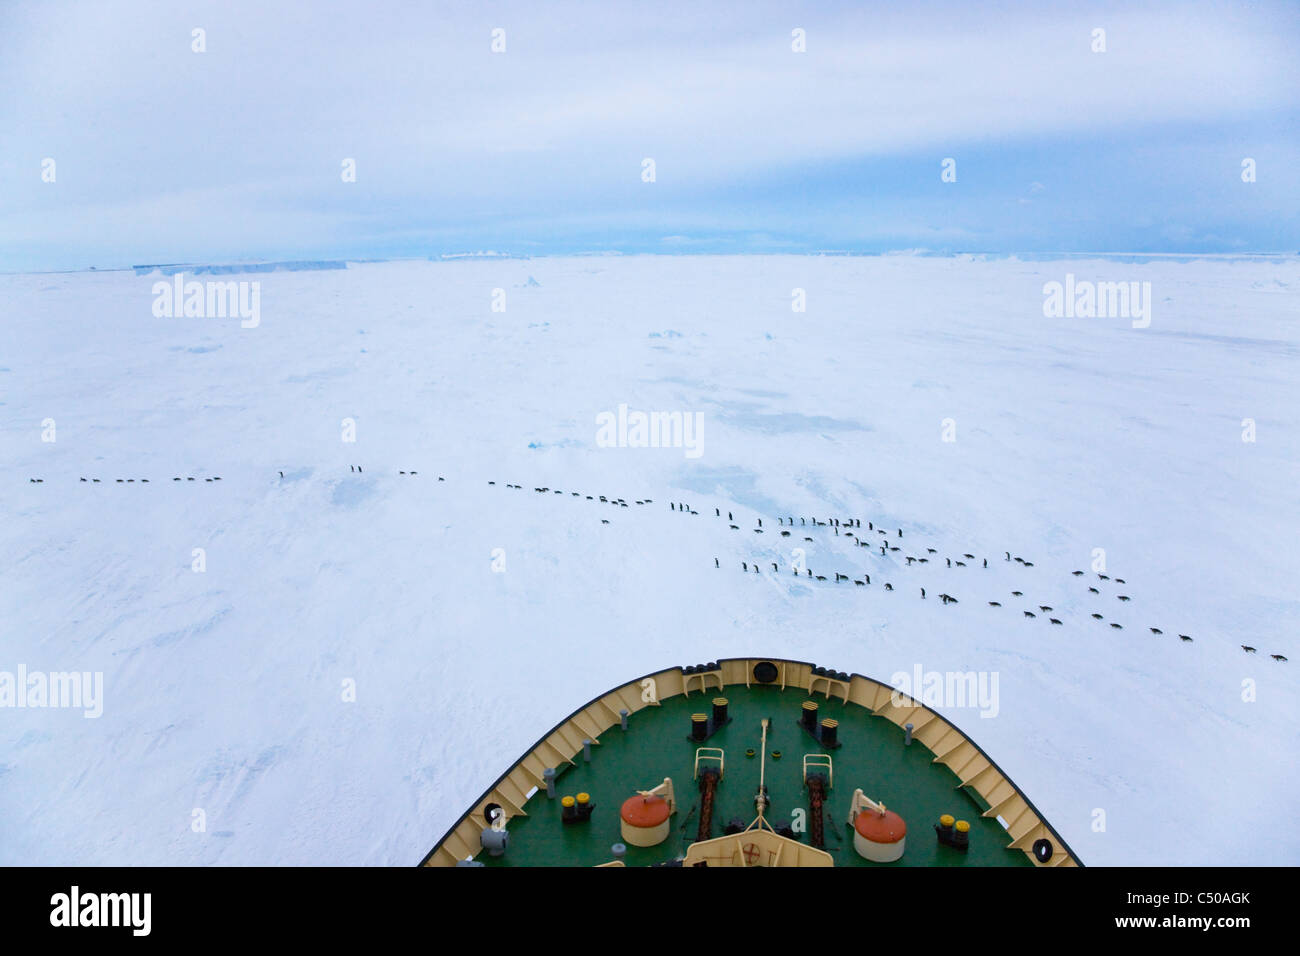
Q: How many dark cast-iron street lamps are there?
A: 0